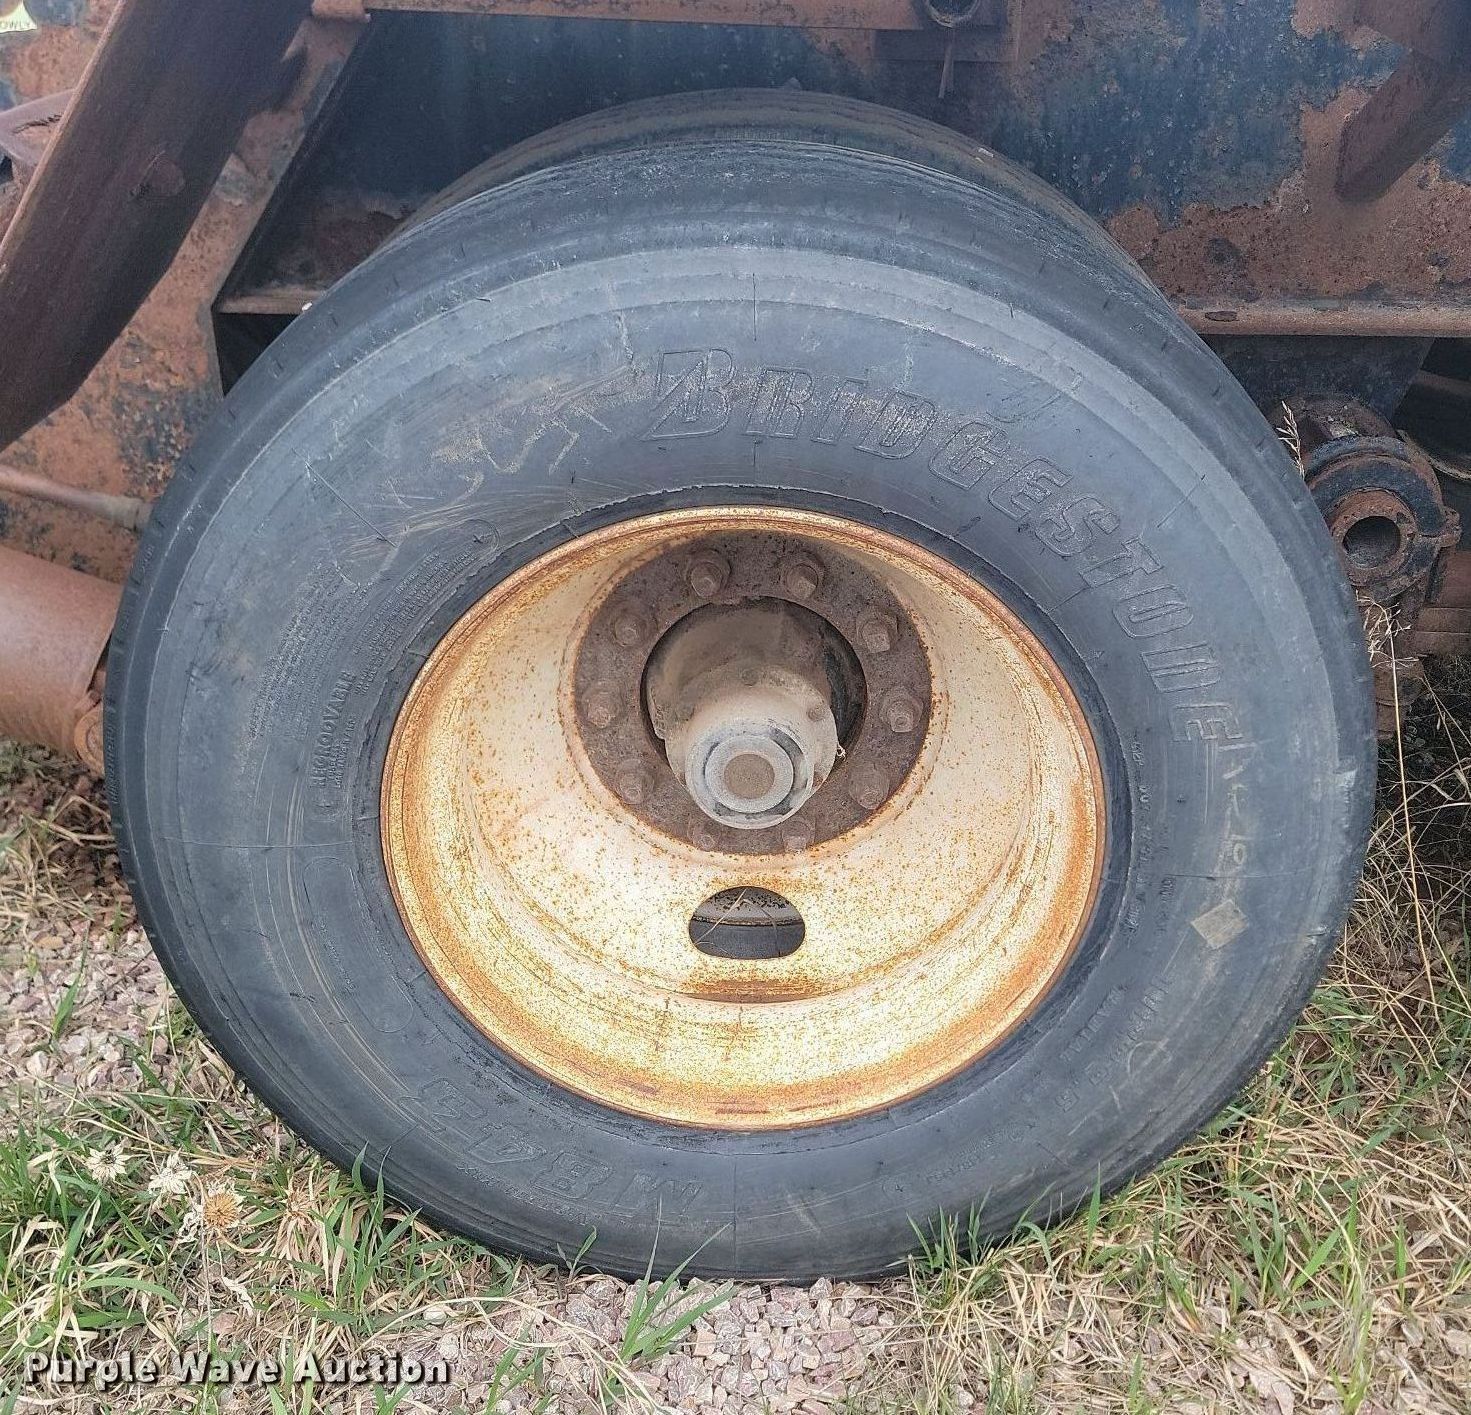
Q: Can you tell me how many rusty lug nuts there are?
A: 10